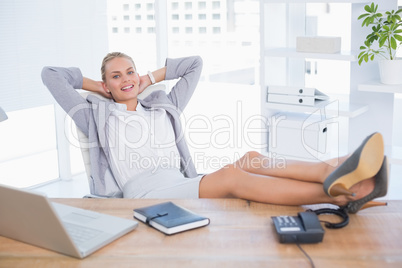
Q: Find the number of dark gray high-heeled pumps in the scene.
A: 2